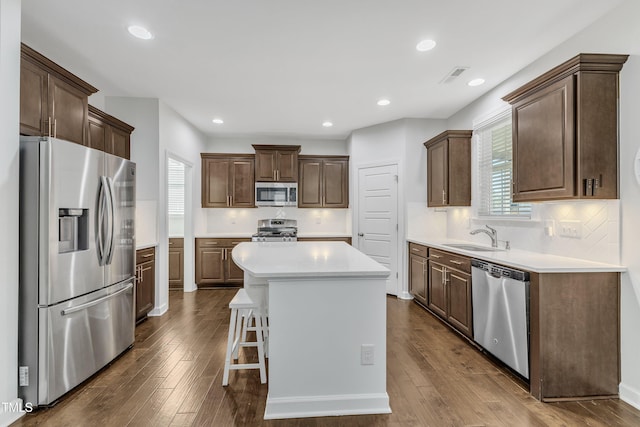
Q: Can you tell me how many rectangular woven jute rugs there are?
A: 0